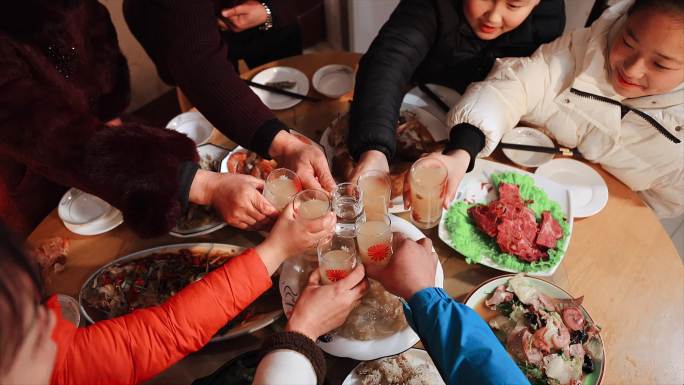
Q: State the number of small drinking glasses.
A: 7